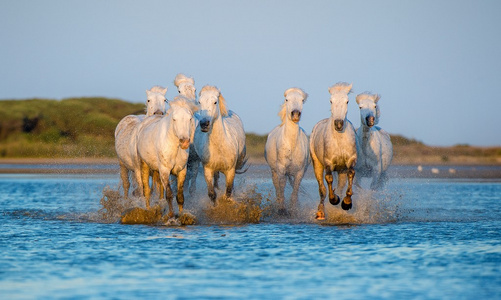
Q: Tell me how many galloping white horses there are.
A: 7